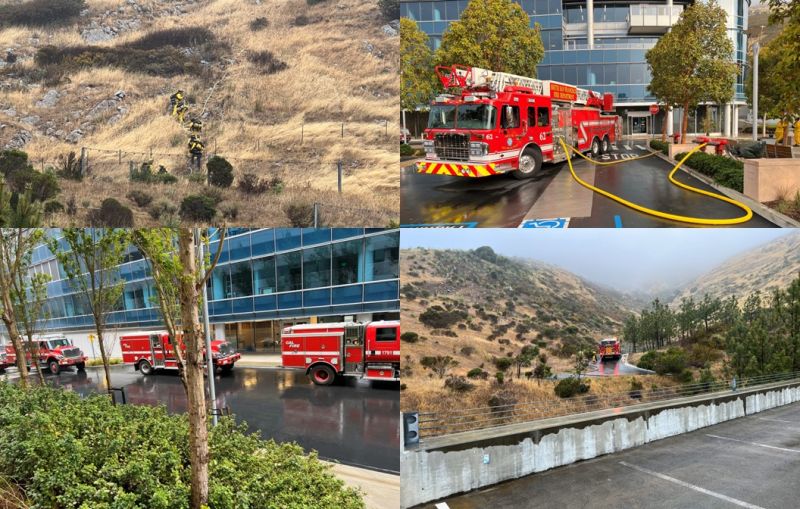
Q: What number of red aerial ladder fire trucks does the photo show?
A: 1